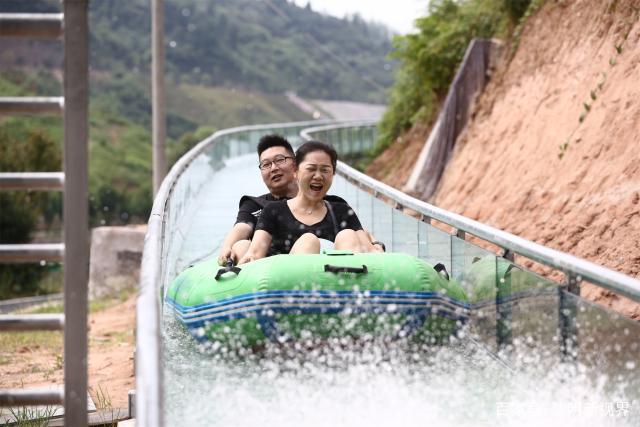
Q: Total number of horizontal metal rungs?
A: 6